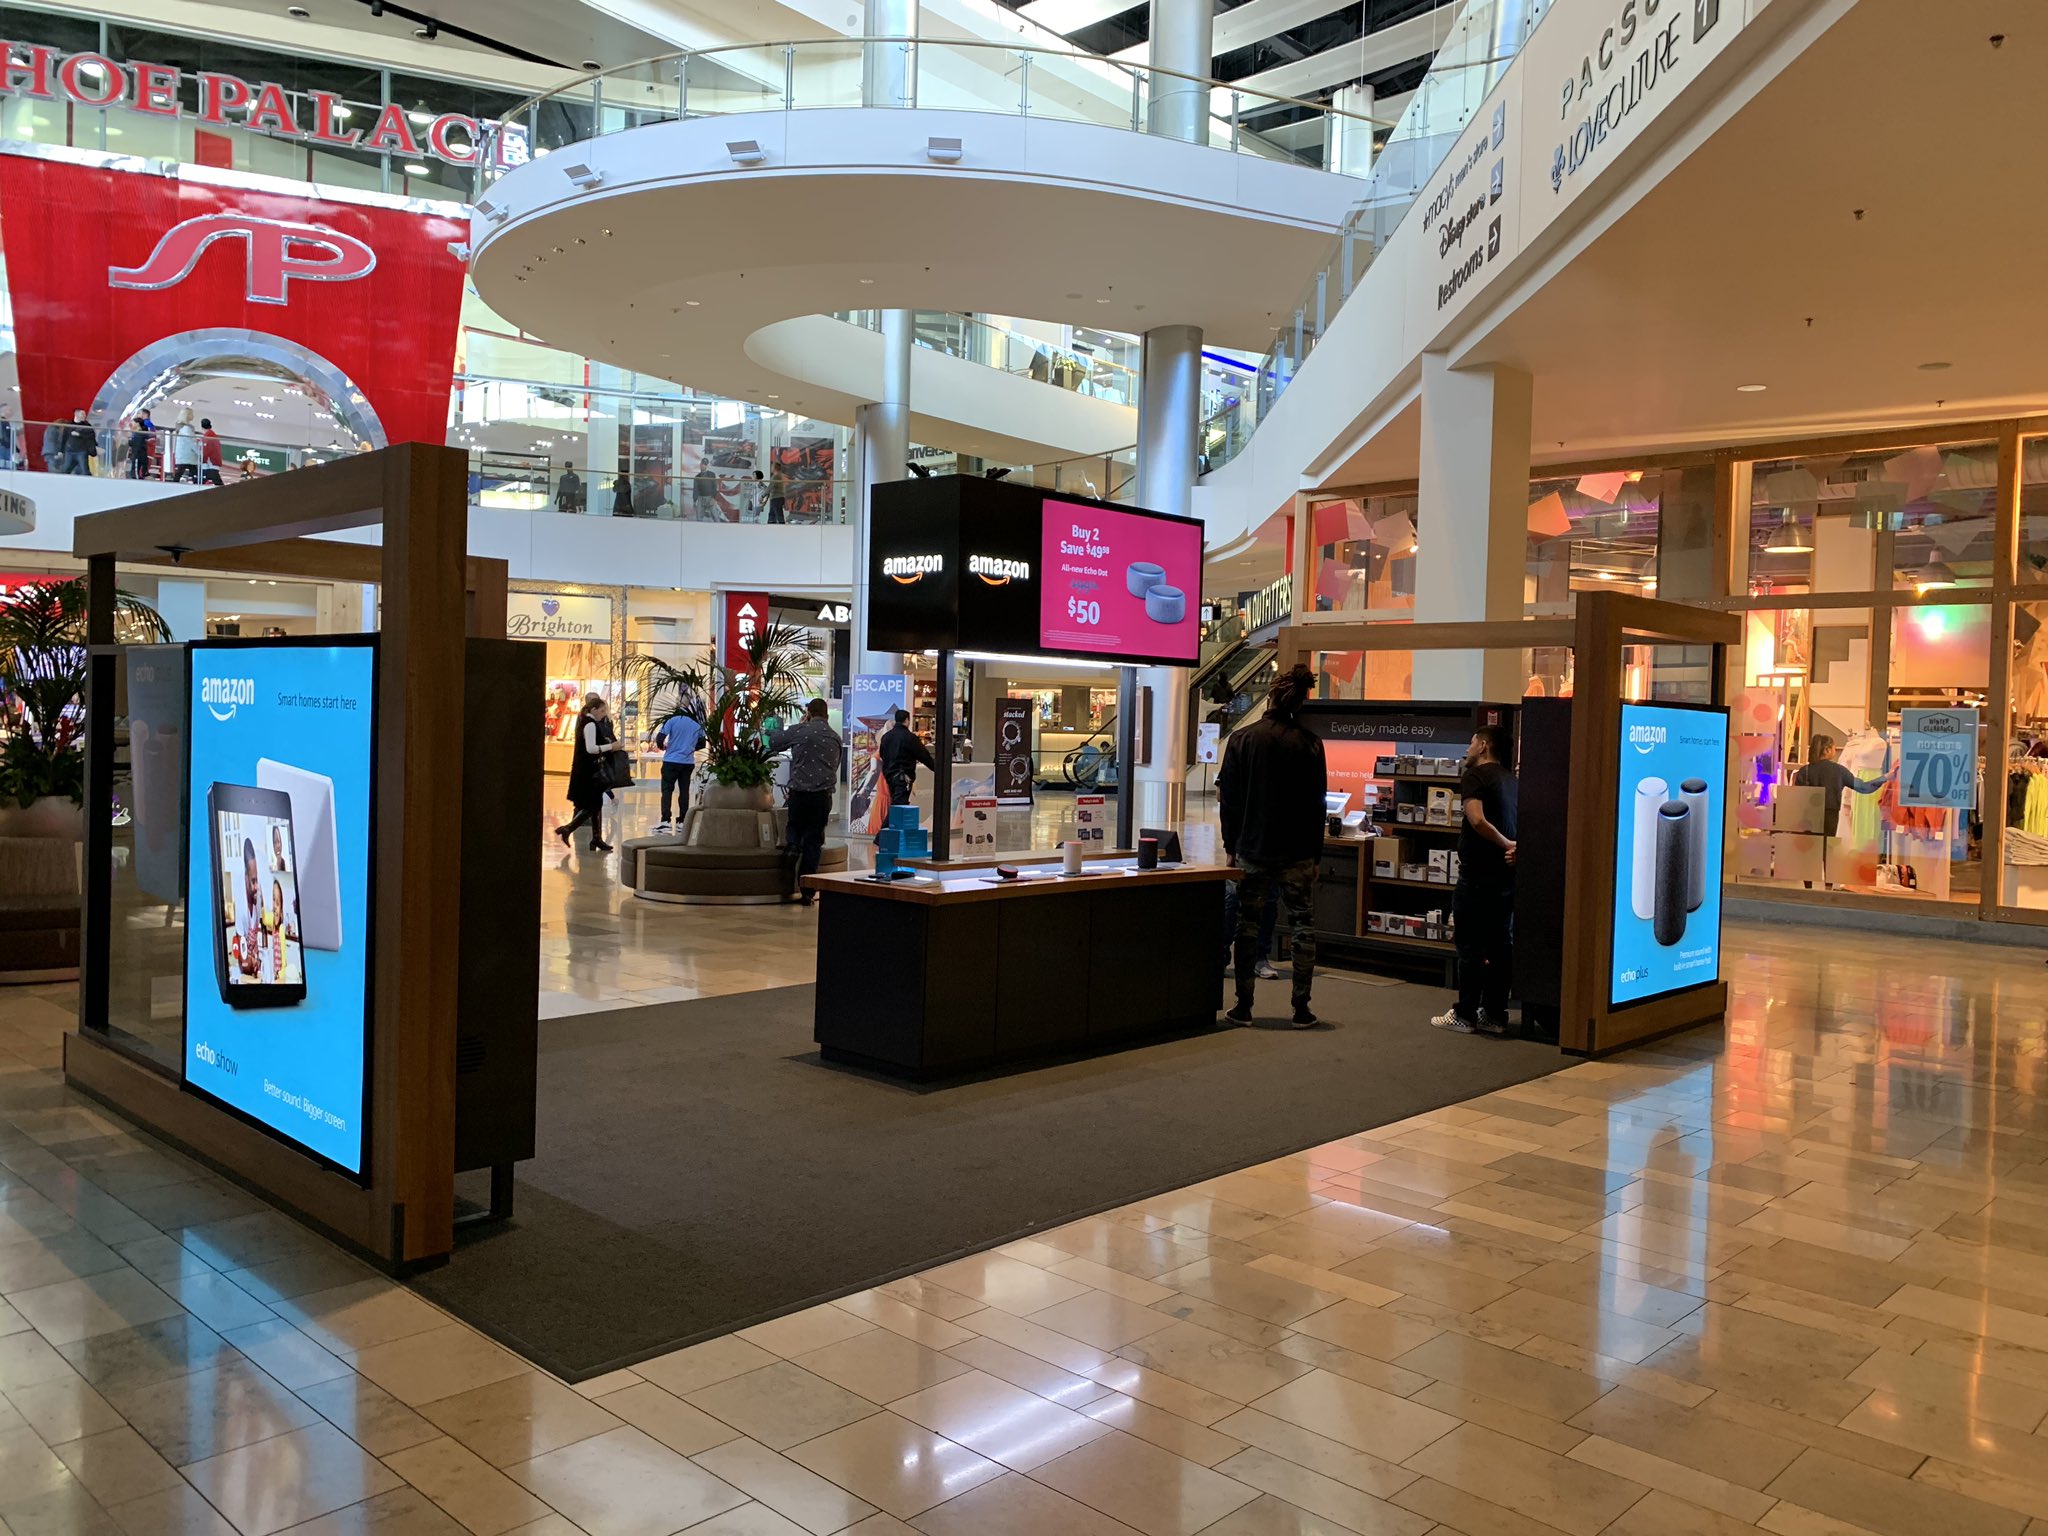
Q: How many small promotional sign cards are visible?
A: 2